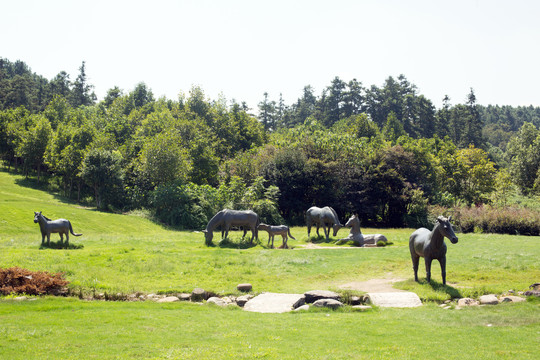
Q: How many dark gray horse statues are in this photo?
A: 6